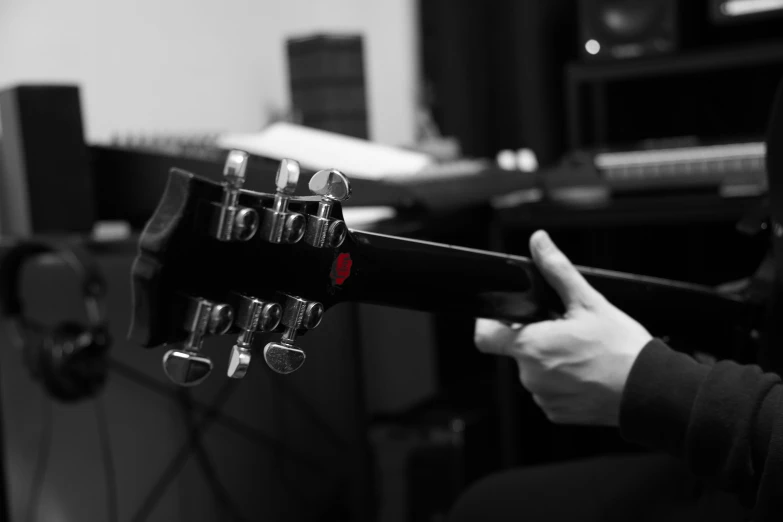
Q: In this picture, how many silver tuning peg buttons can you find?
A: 6